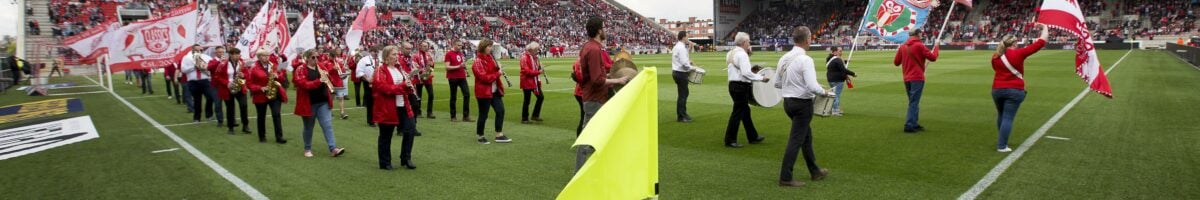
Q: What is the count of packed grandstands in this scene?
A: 2